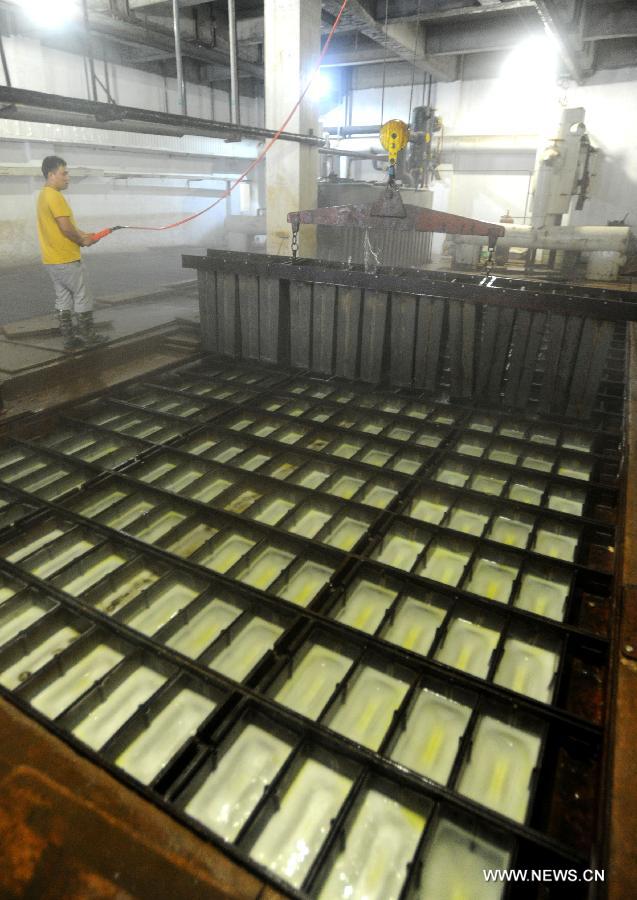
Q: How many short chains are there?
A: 2